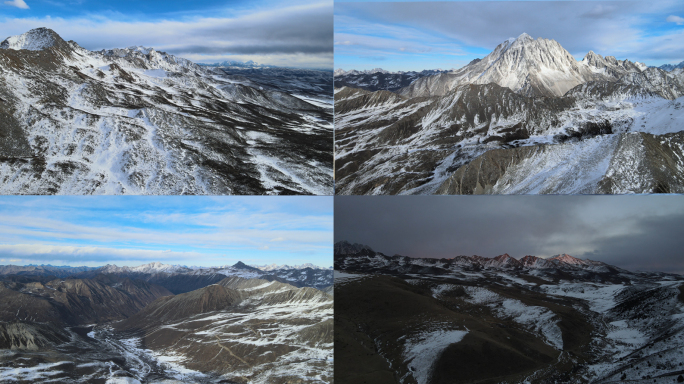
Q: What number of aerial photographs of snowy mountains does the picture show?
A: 4